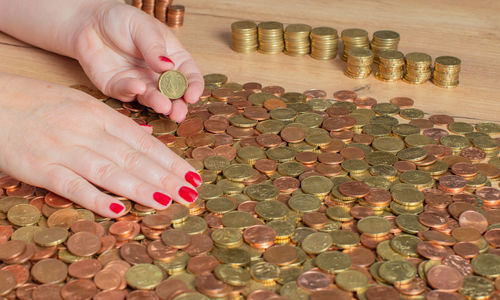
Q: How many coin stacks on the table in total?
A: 14